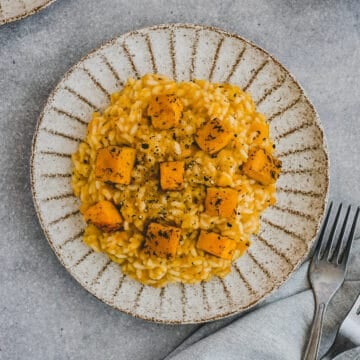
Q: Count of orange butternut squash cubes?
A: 9